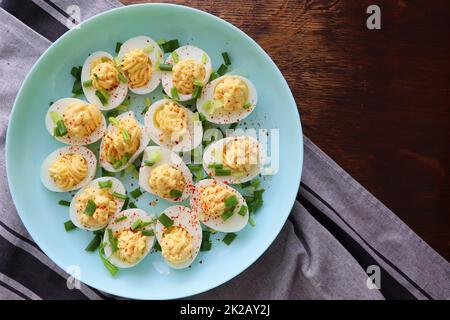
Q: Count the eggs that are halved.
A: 14